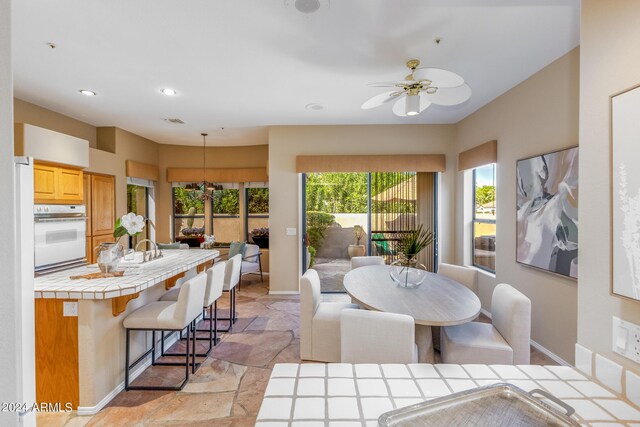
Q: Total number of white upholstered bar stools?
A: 3